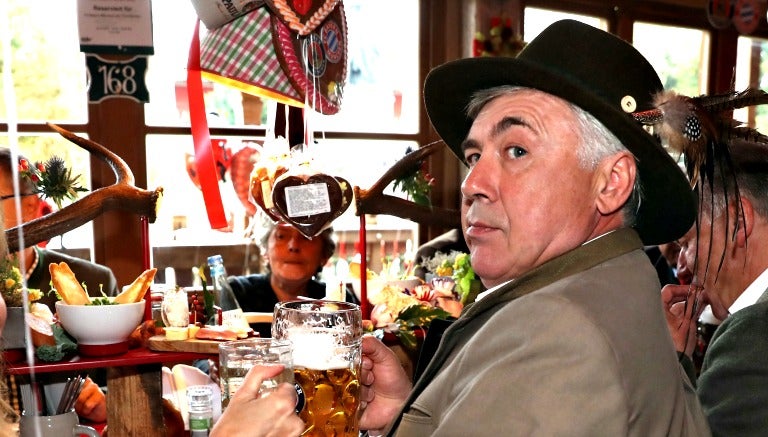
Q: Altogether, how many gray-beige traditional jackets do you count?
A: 1